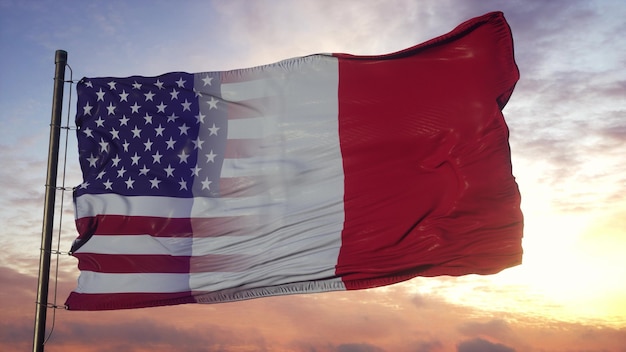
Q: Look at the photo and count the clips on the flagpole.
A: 5